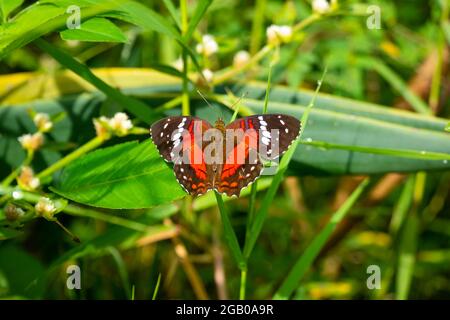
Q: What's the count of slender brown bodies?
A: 1